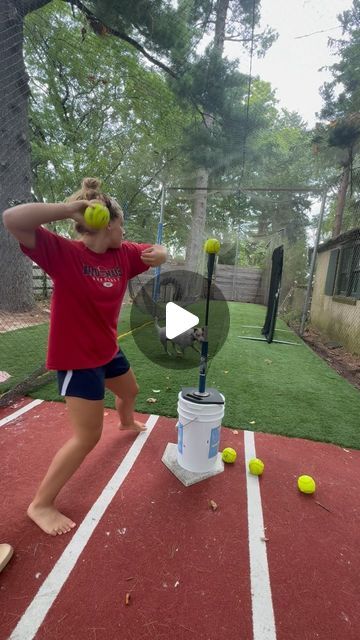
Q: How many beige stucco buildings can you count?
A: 1